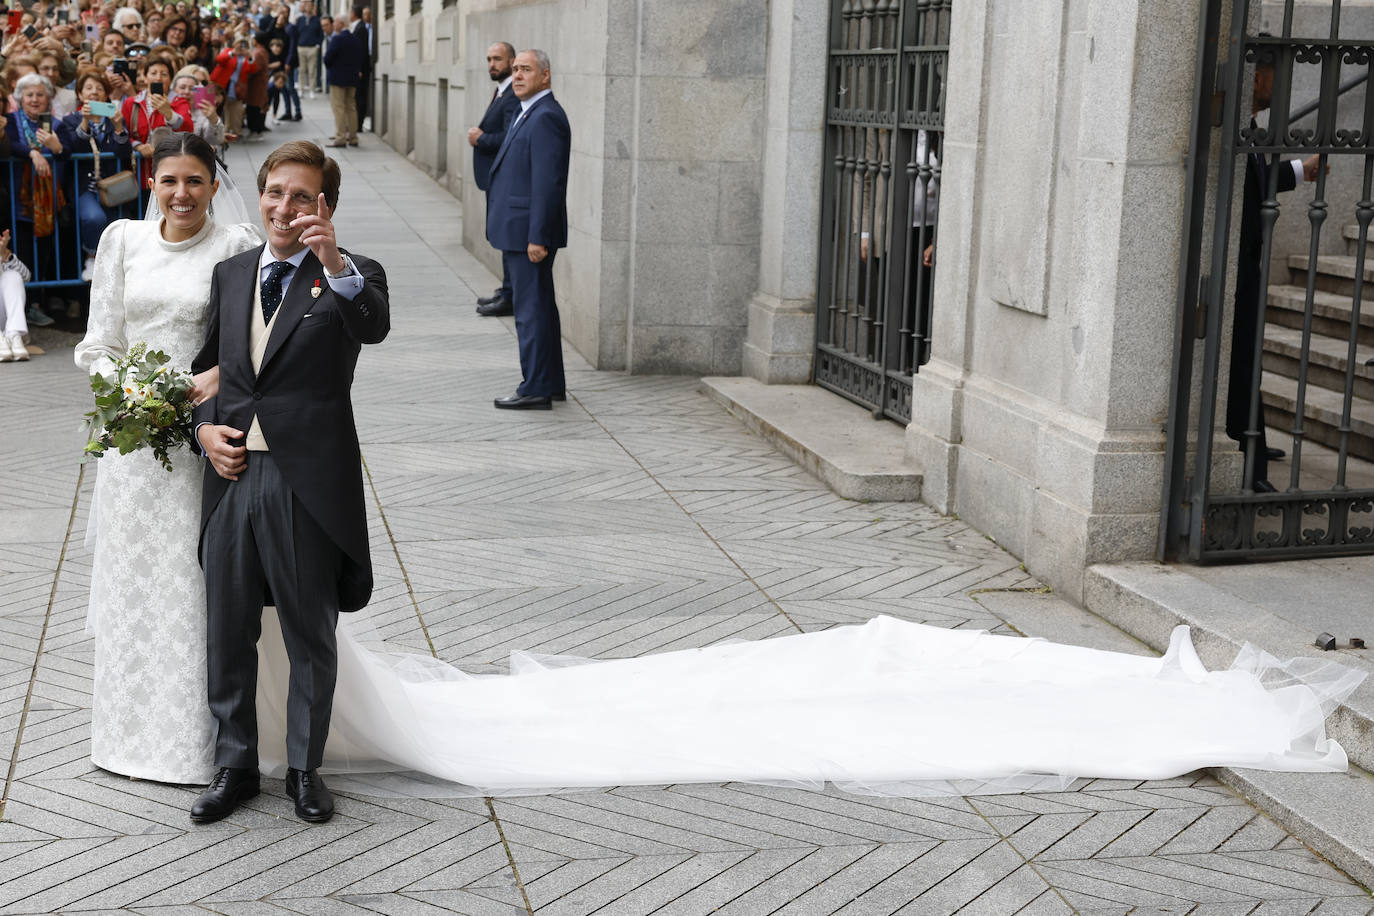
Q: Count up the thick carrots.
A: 0